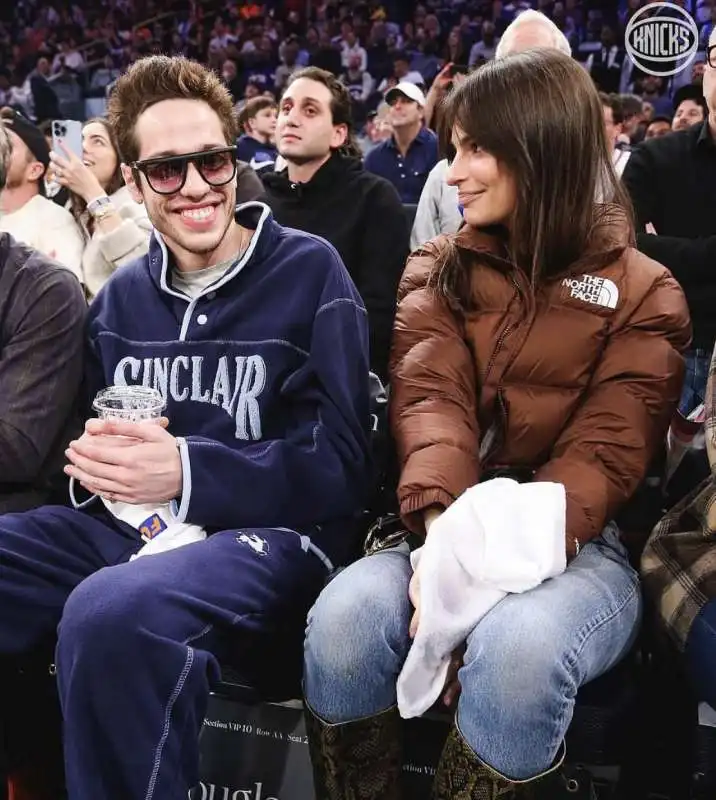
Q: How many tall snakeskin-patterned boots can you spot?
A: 2